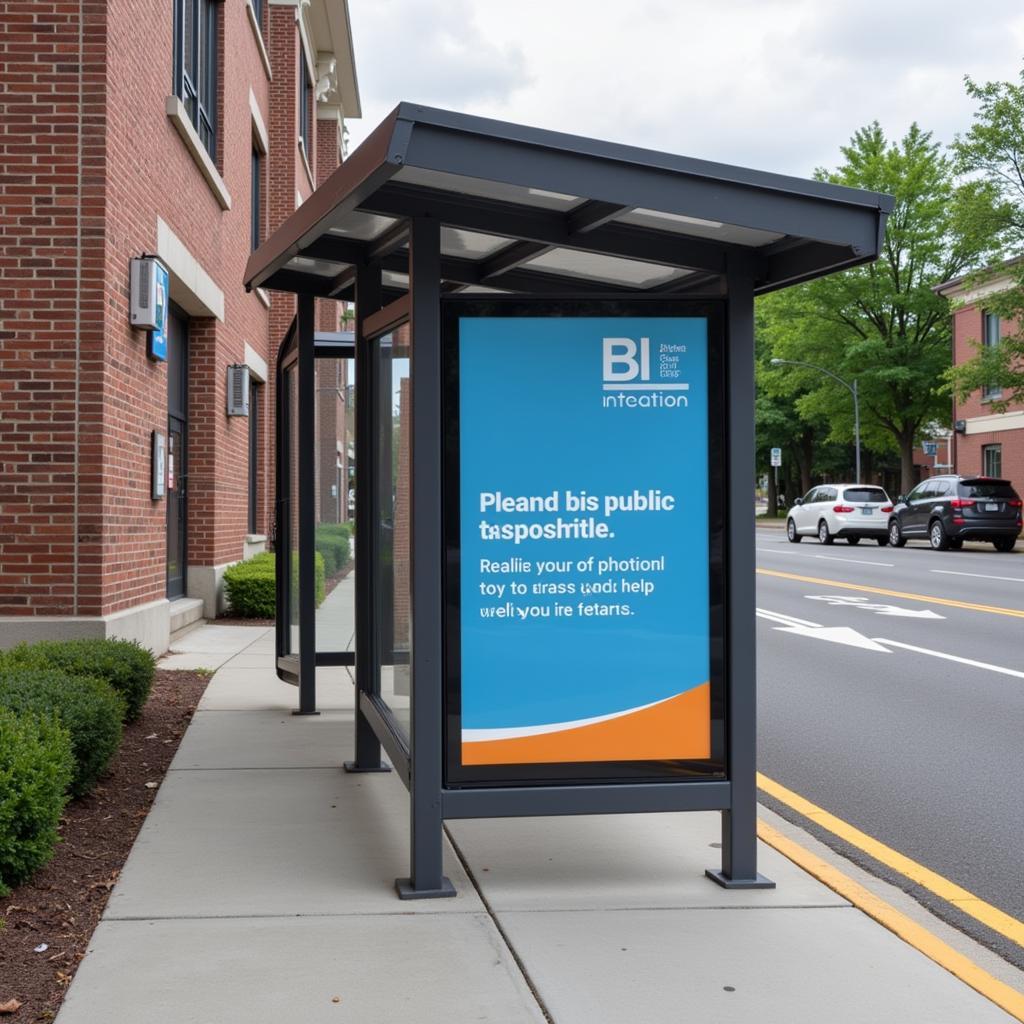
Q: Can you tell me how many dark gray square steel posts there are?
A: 4